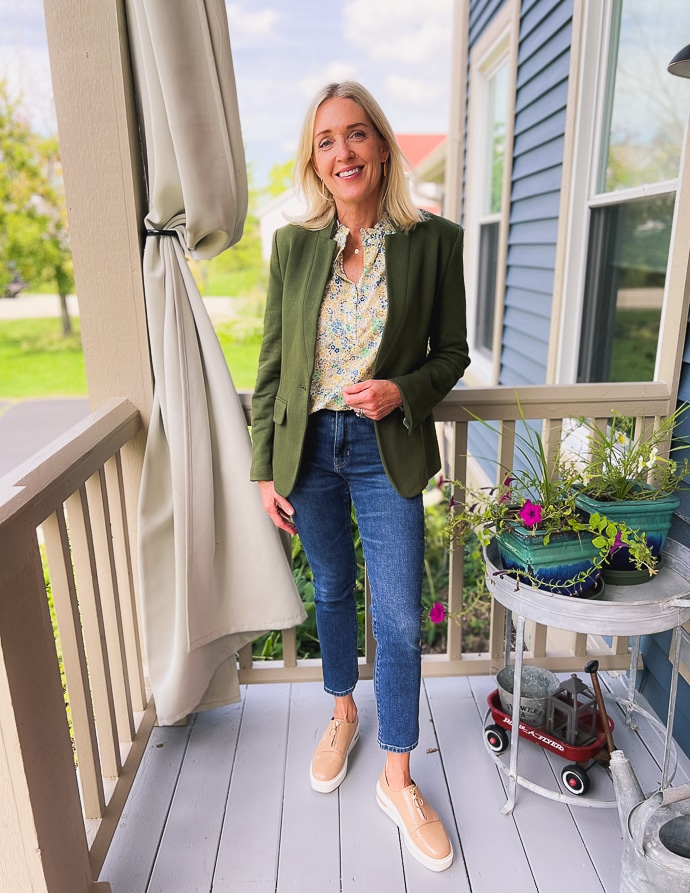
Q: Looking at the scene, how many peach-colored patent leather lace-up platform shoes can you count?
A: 0